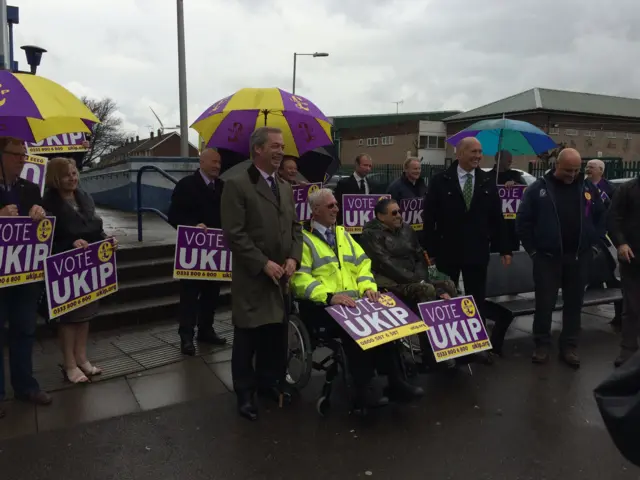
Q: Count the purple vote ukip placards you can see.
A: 11